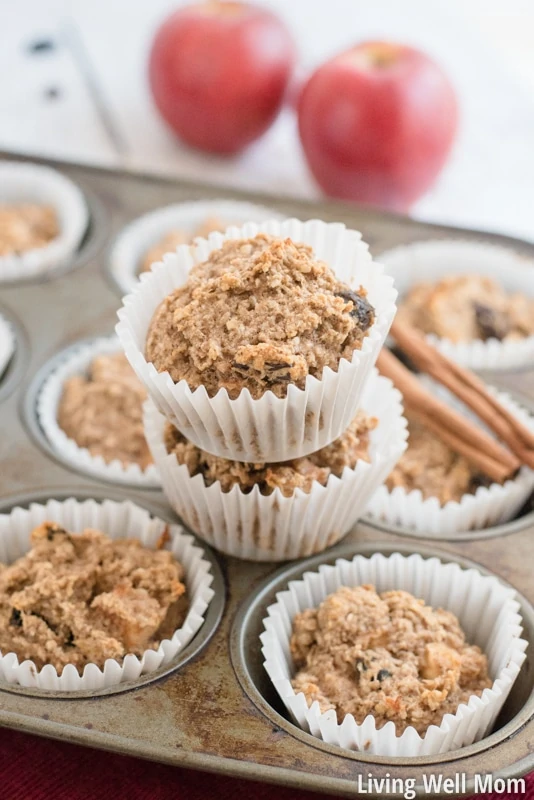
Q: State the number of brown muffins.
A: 9